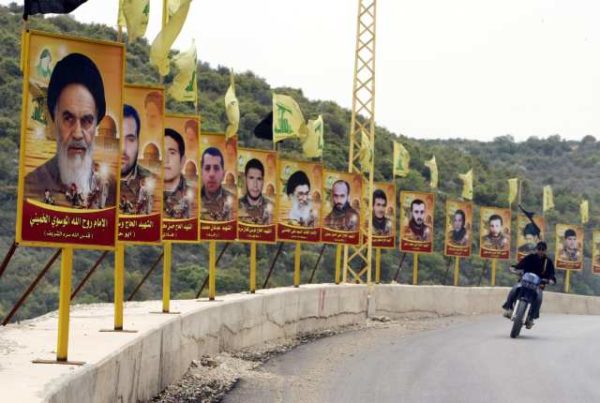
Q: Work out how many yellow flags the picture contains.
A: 13